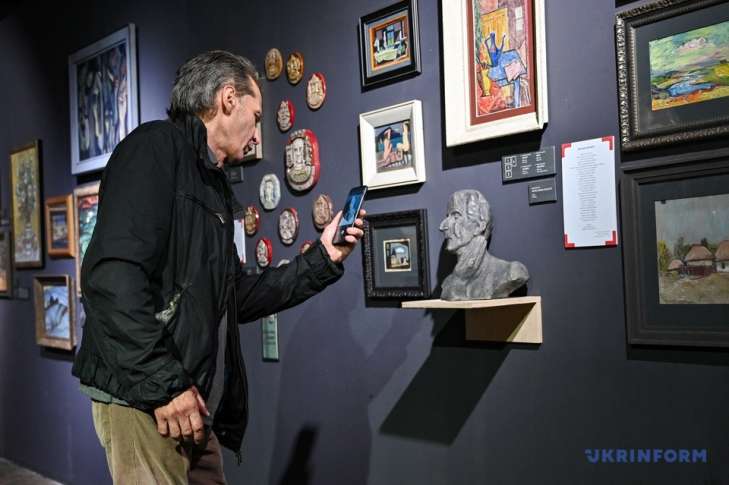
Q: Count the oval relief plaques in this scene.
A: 12